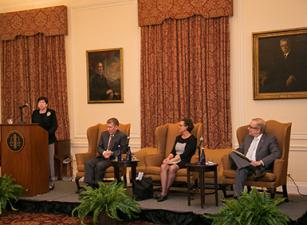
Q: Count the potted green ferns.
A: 3